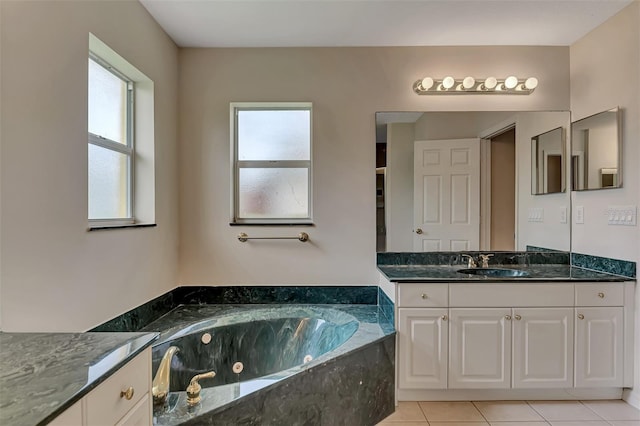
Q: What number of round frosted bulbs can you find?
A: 6